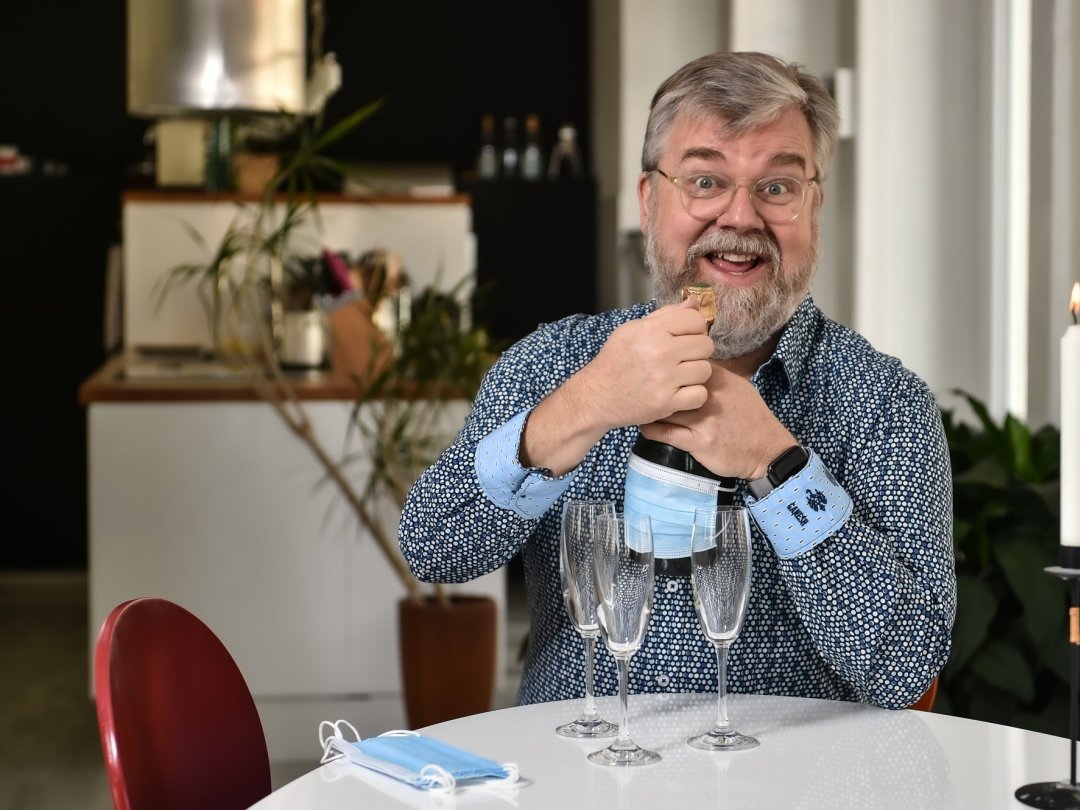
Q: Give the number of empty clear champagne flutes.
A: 3